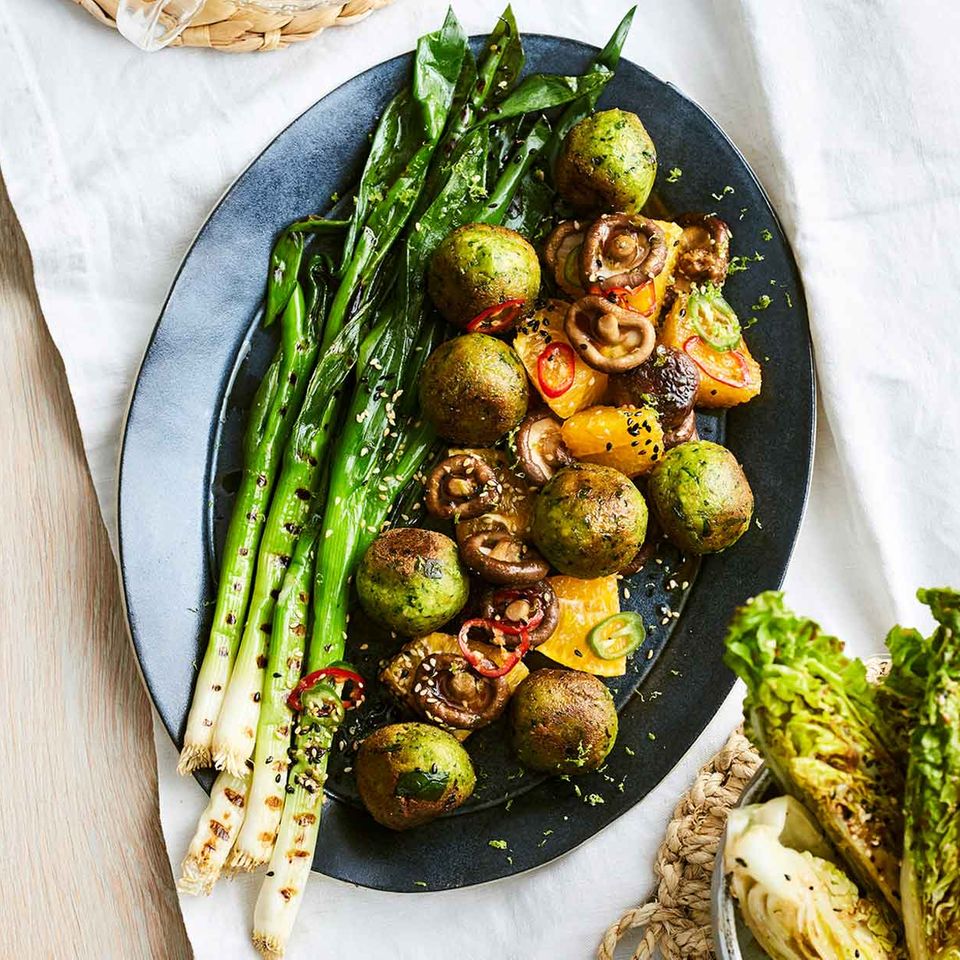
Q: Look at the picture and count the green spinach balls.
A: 8